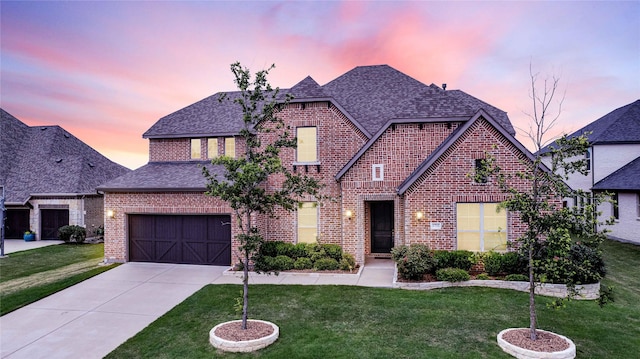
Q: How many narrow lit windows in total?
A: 3